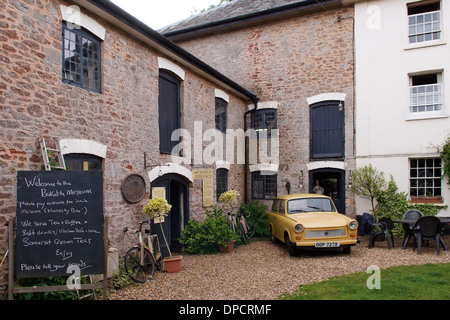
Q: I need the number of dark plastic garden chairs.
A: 3